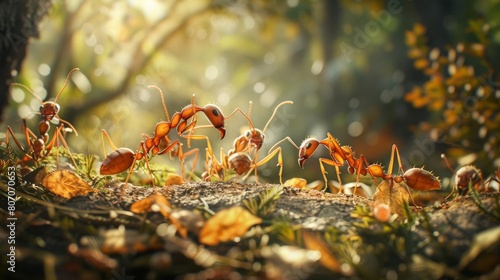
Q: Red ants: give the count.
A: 5